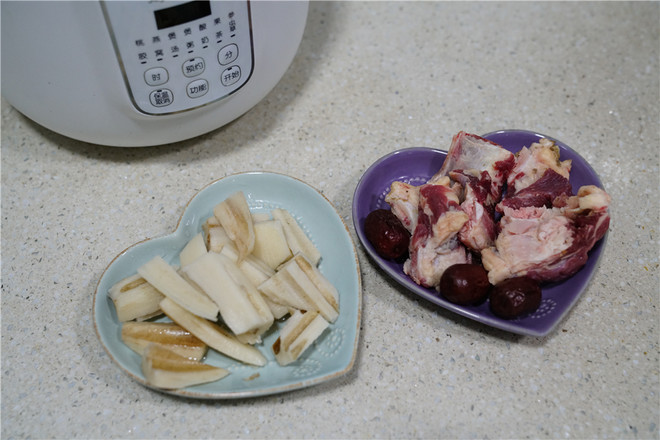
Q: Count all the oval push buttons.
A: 6